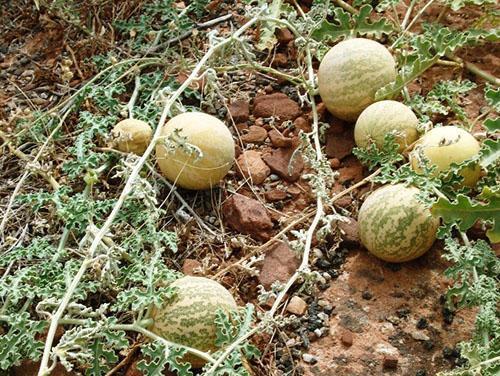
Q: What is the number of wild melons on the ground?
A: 7